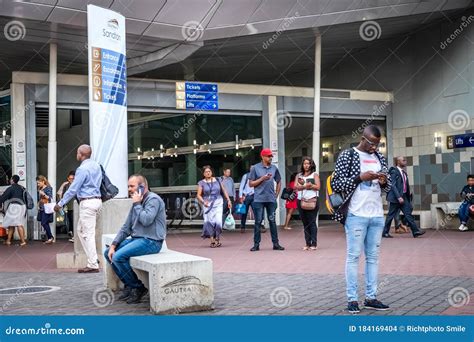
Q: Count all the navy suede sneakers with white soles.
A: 2